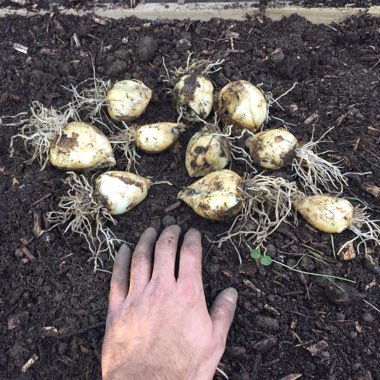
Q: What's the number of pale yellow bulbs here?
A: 10